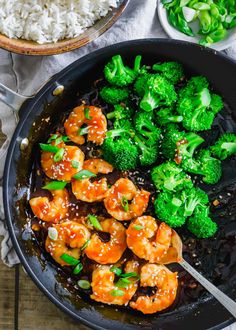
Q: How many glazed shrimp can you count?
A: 10